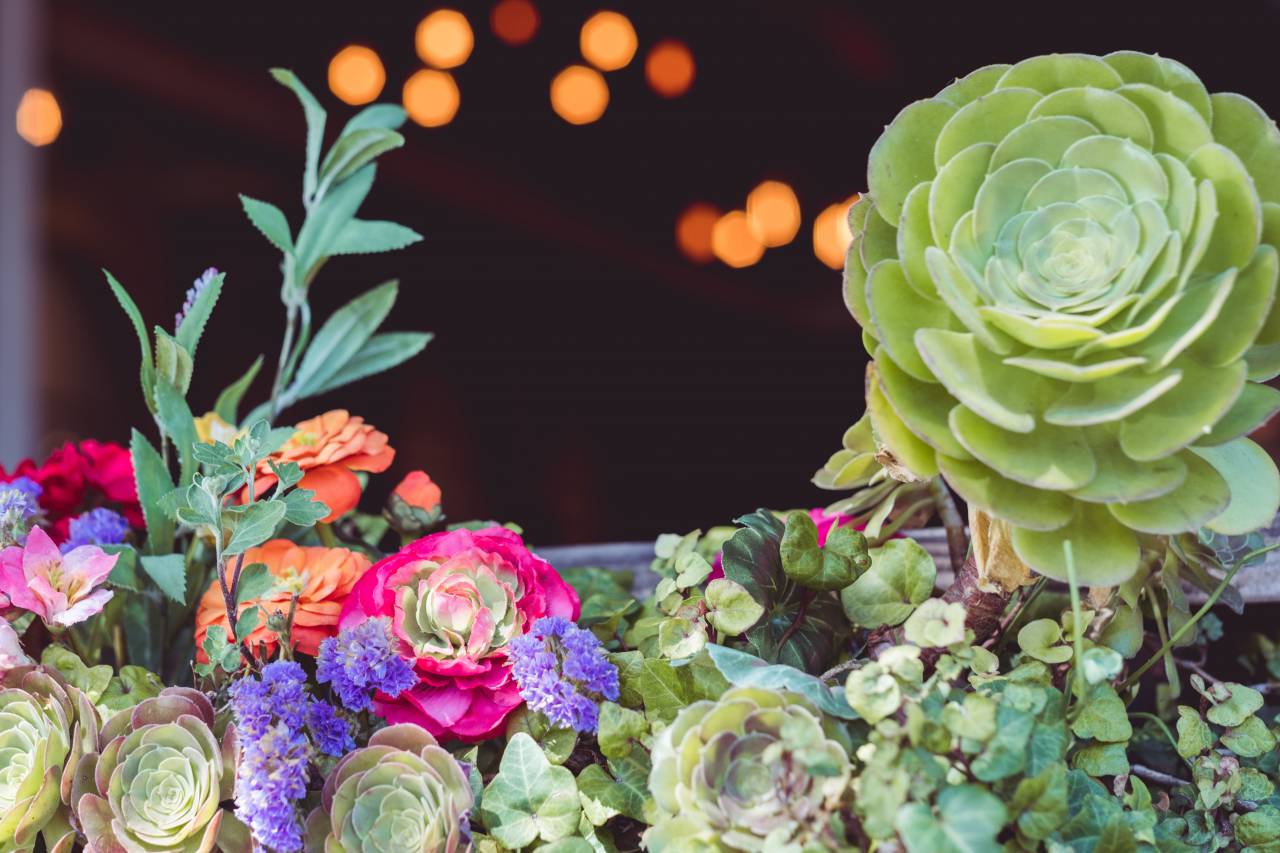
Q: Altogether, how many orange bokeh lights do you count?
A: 12